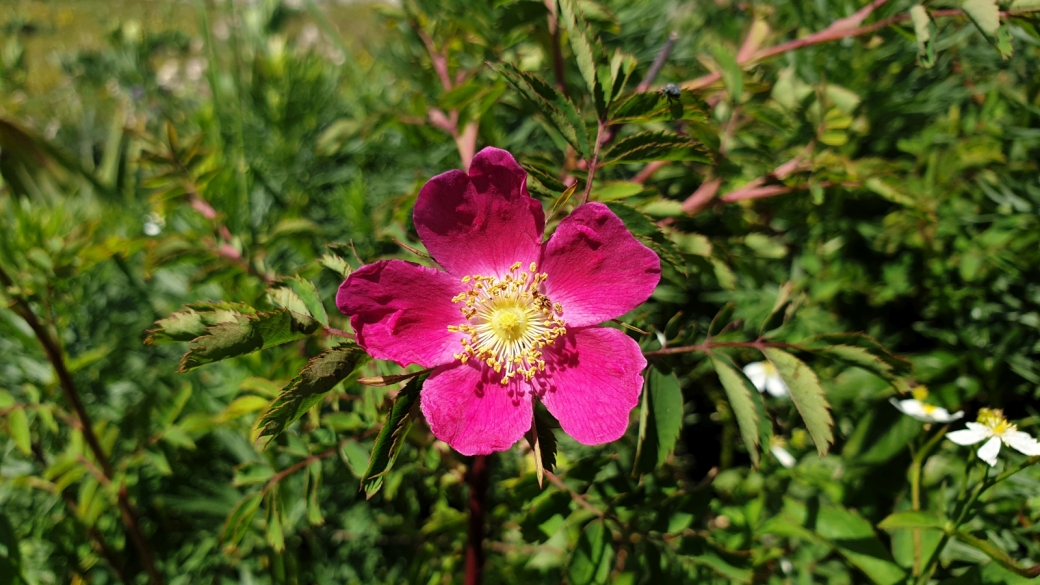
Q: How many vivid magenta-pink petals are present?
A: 5